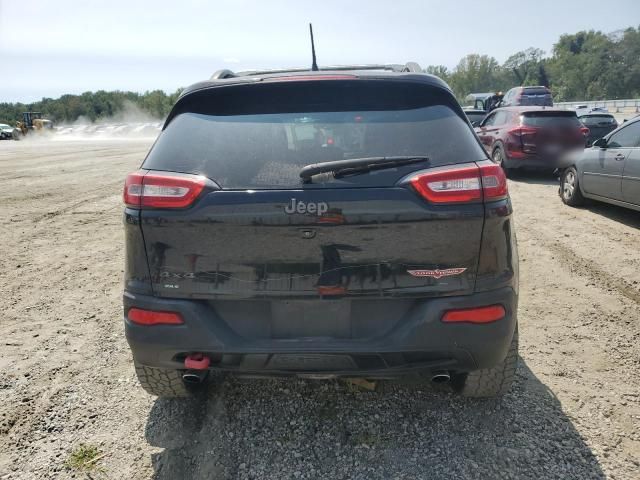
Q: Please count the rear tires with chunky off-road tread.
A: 2